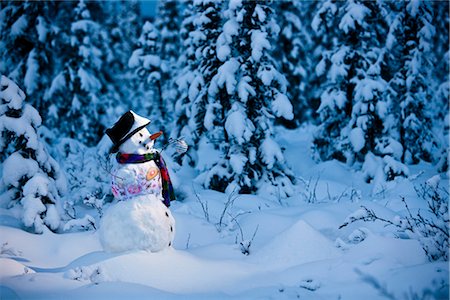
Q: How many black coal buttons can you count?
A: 3